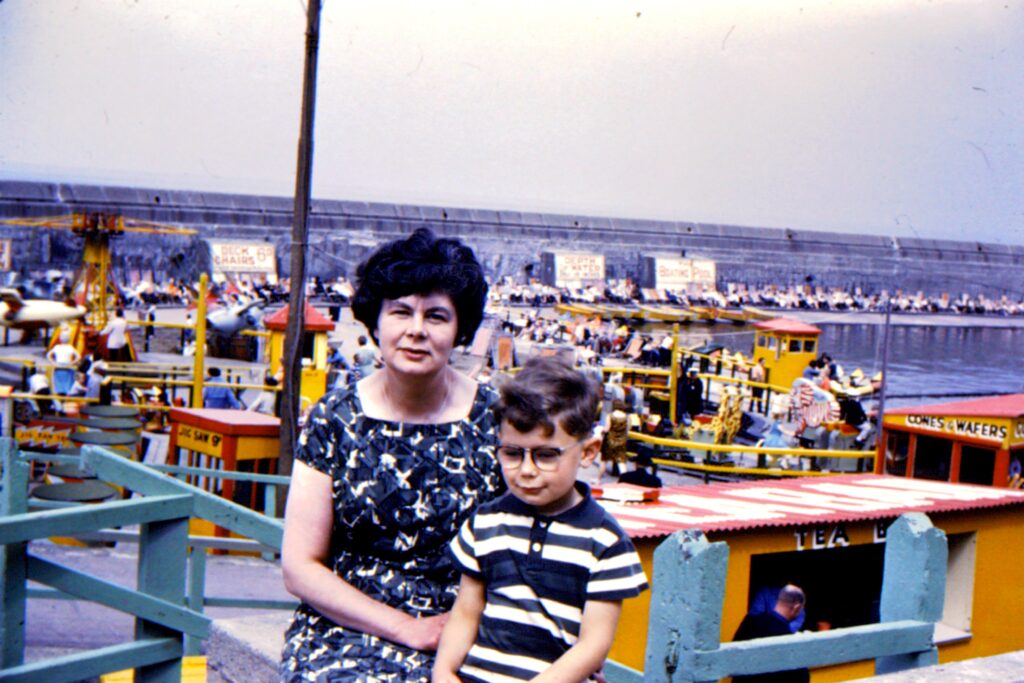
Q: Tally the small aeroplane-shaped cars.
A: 2